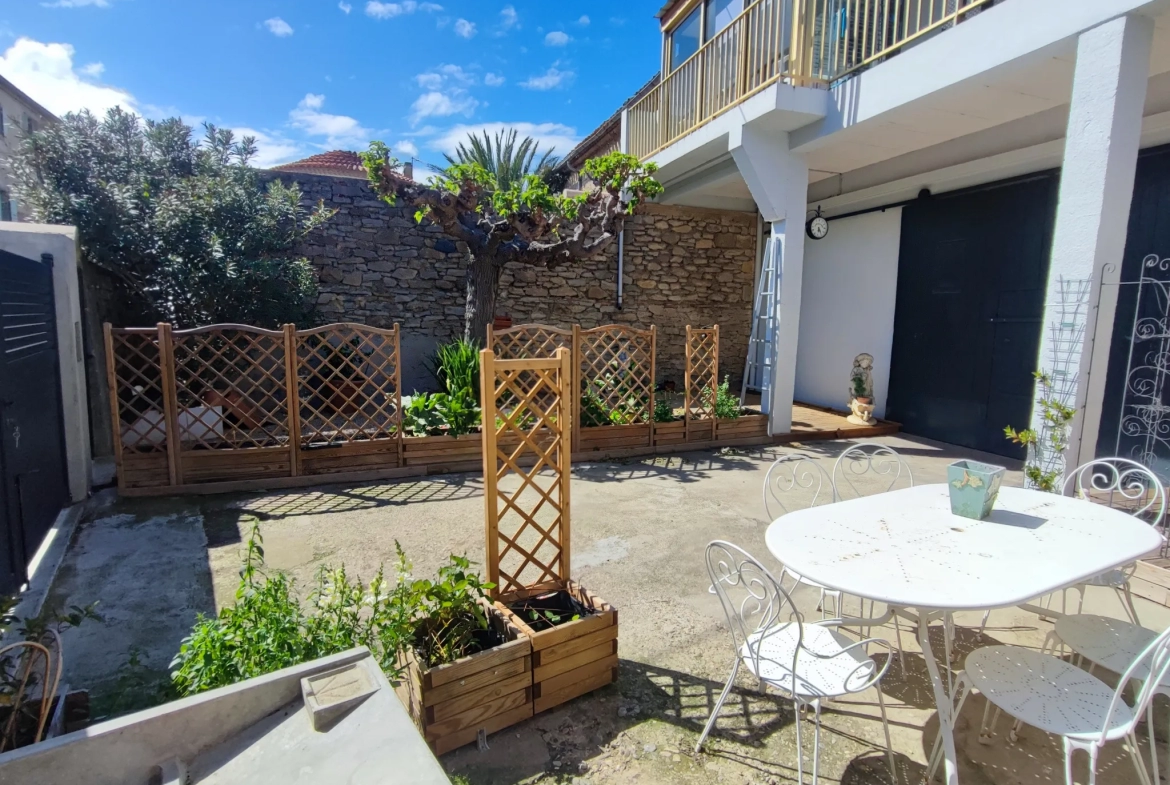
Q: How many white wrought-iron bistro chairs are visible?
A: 6